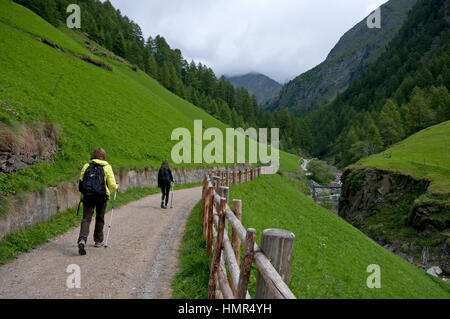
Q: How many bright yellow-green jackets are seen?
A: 1